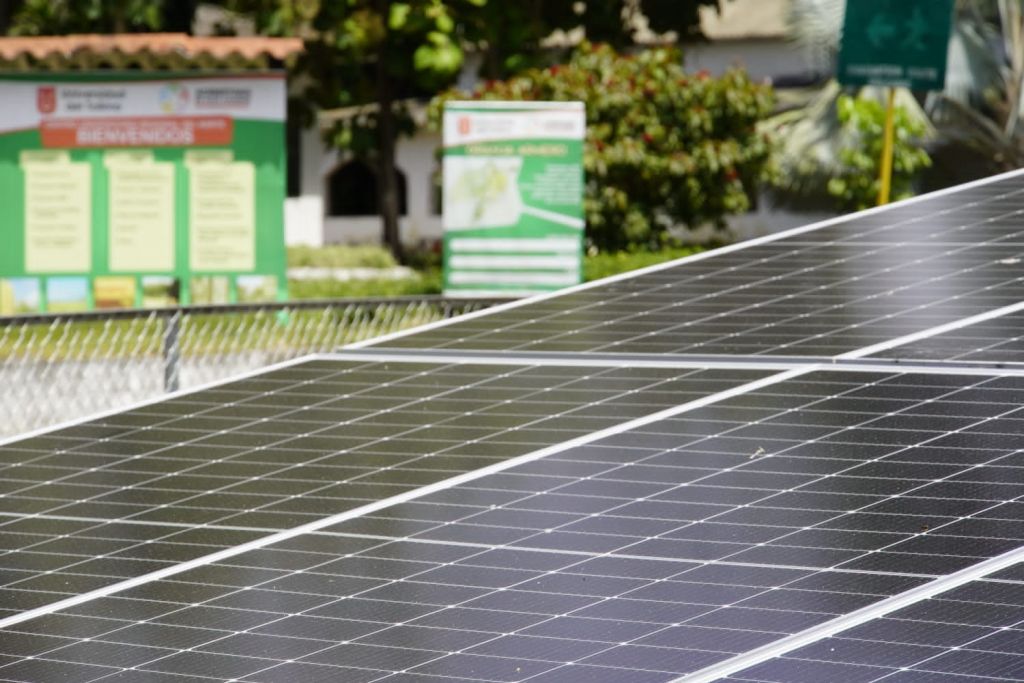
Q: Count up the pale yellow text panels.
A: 3